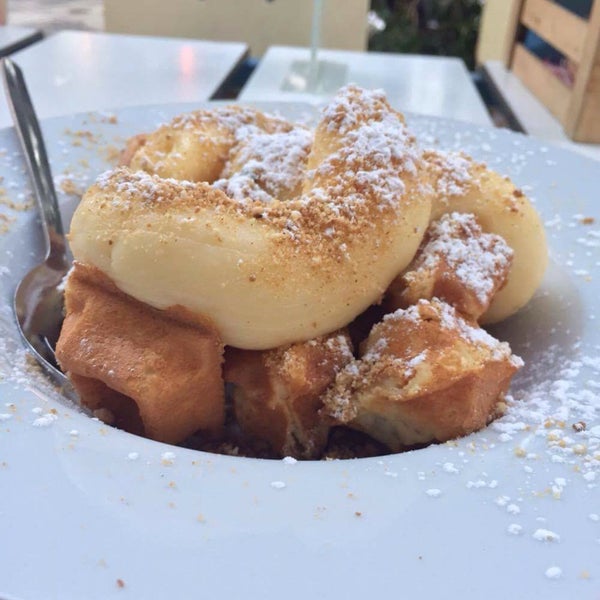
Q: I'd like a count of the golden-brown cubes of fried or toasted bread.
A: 4